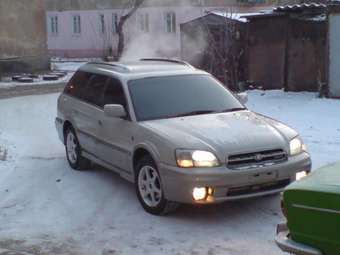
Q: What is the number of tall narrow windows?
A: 6